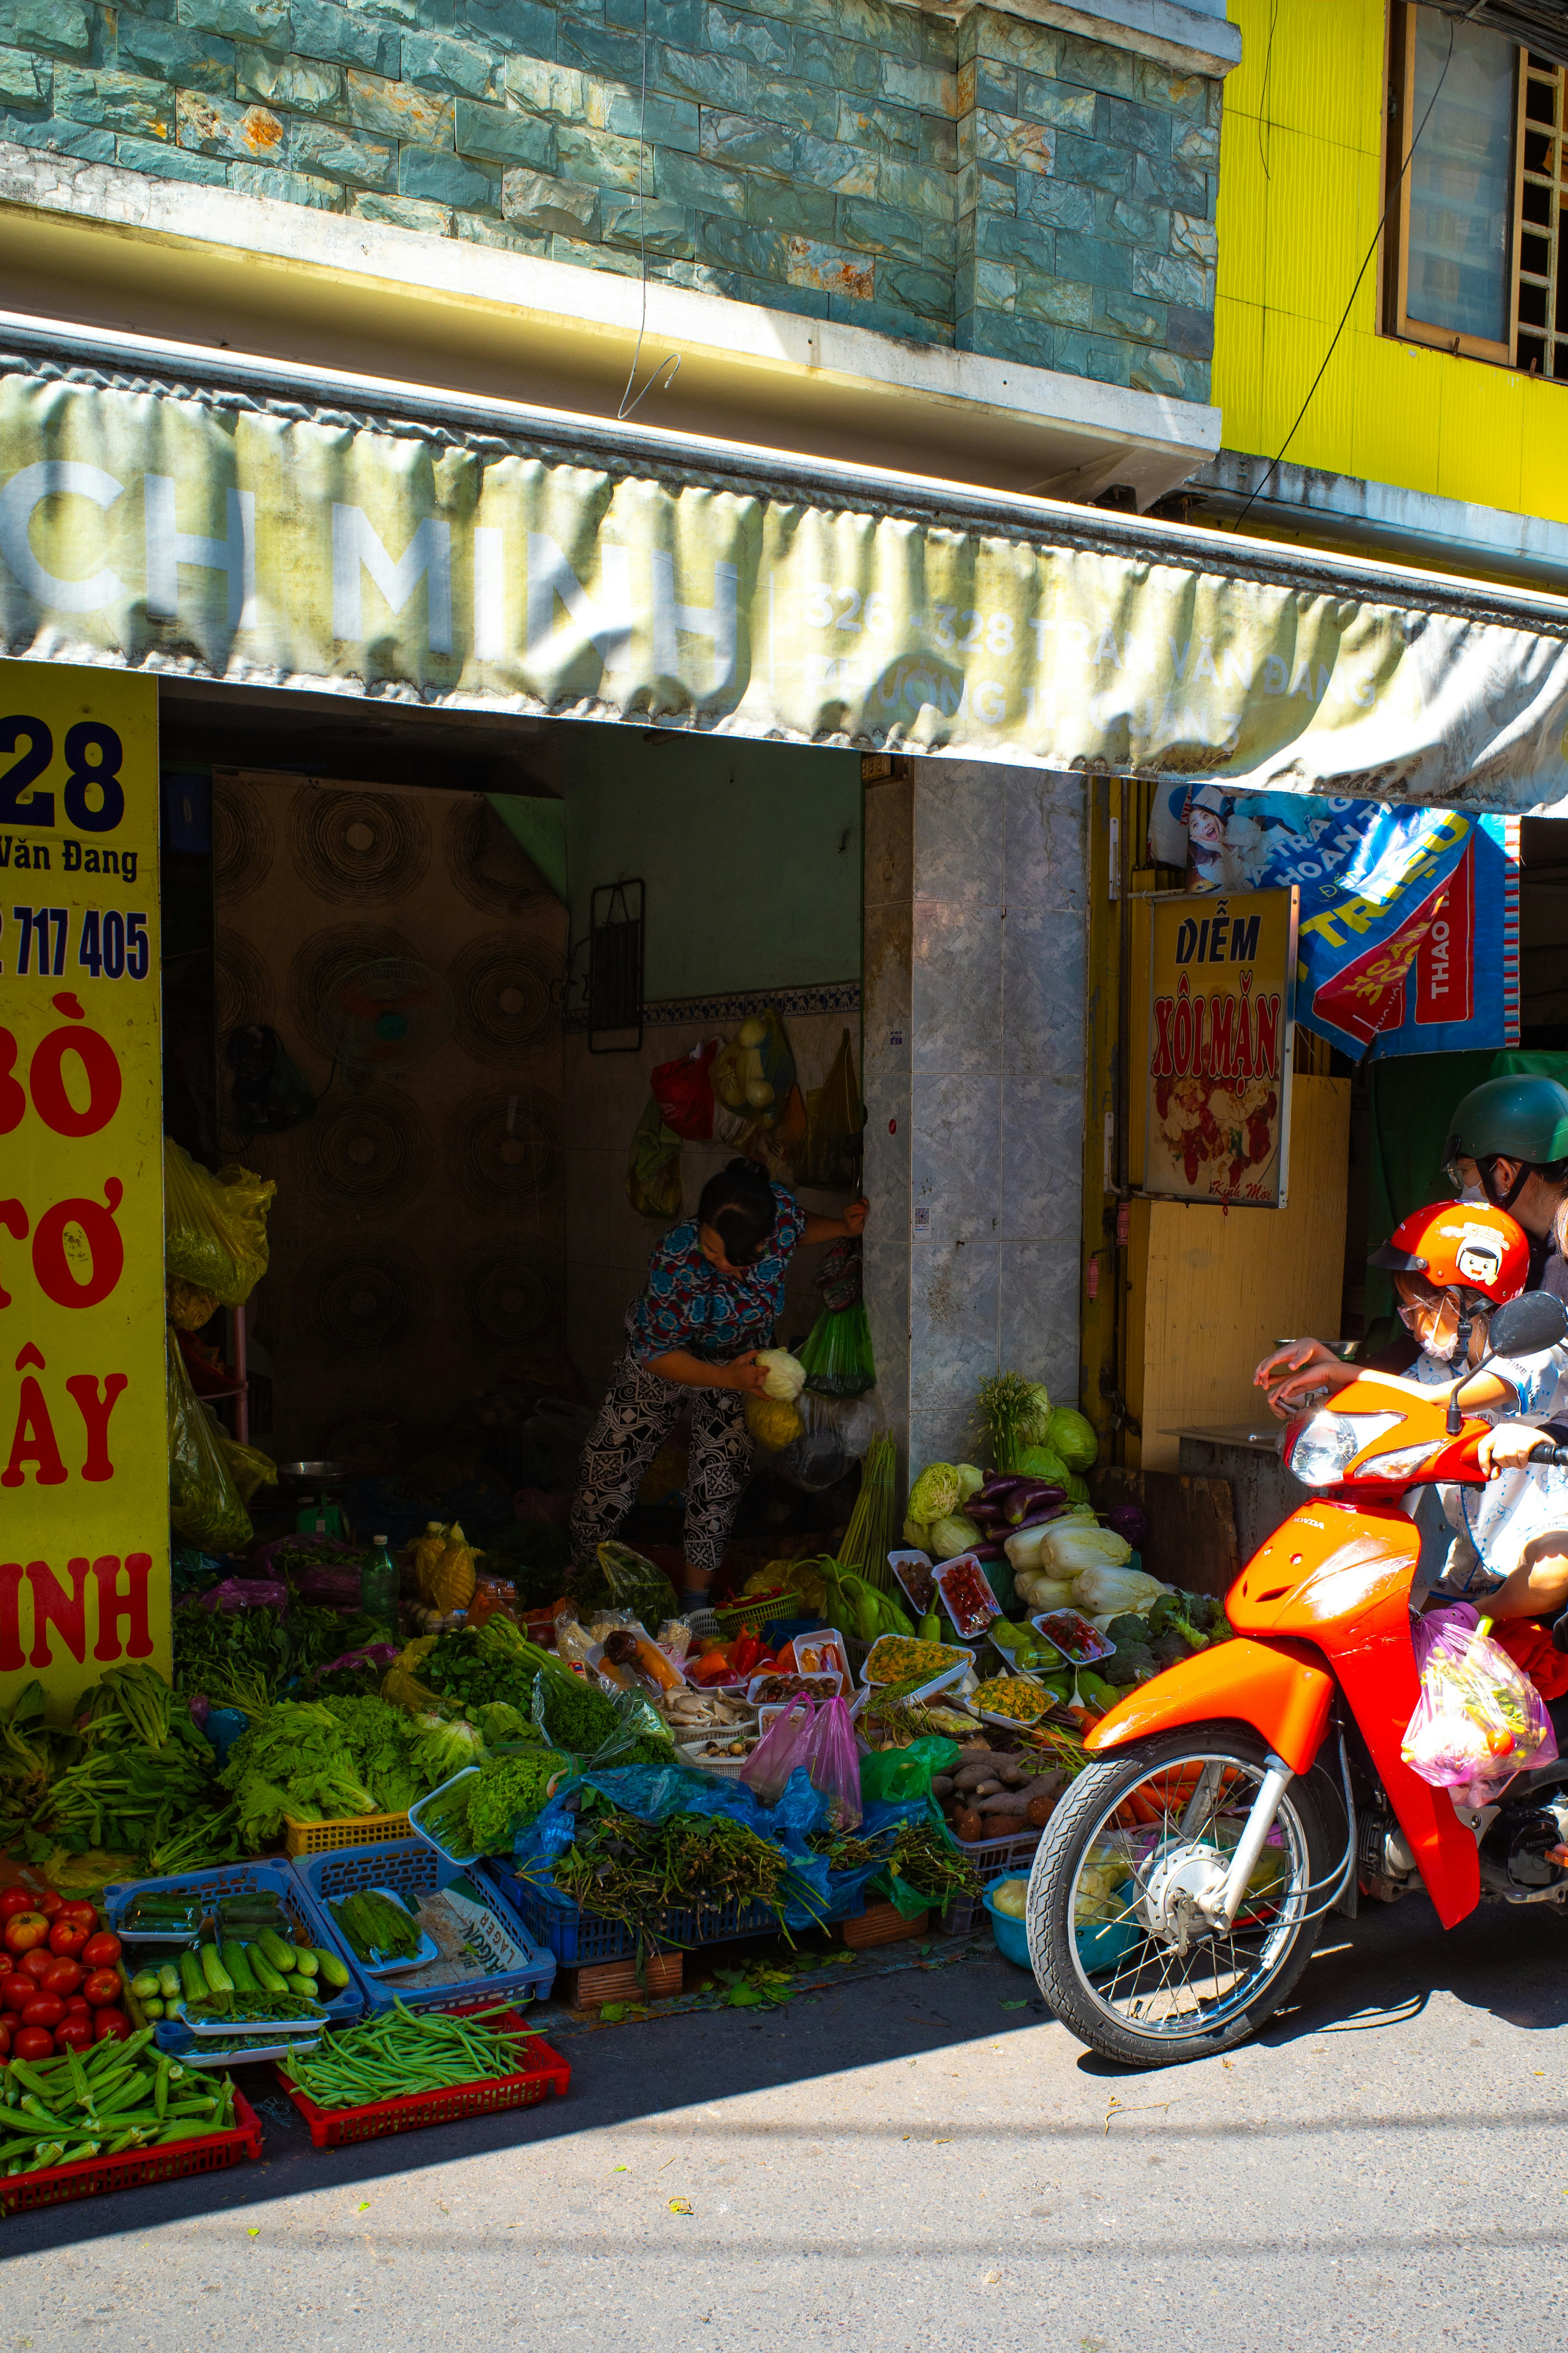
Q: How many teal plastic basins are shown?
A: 1